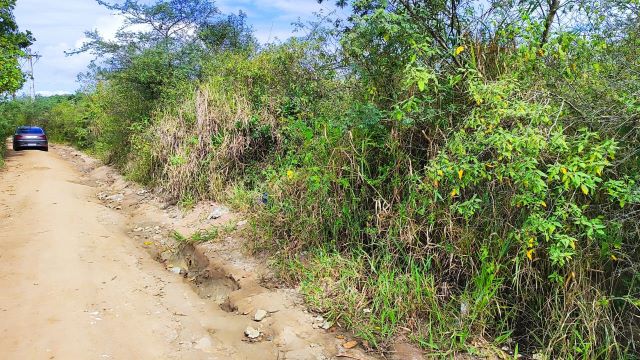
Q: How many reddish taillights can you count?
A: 2